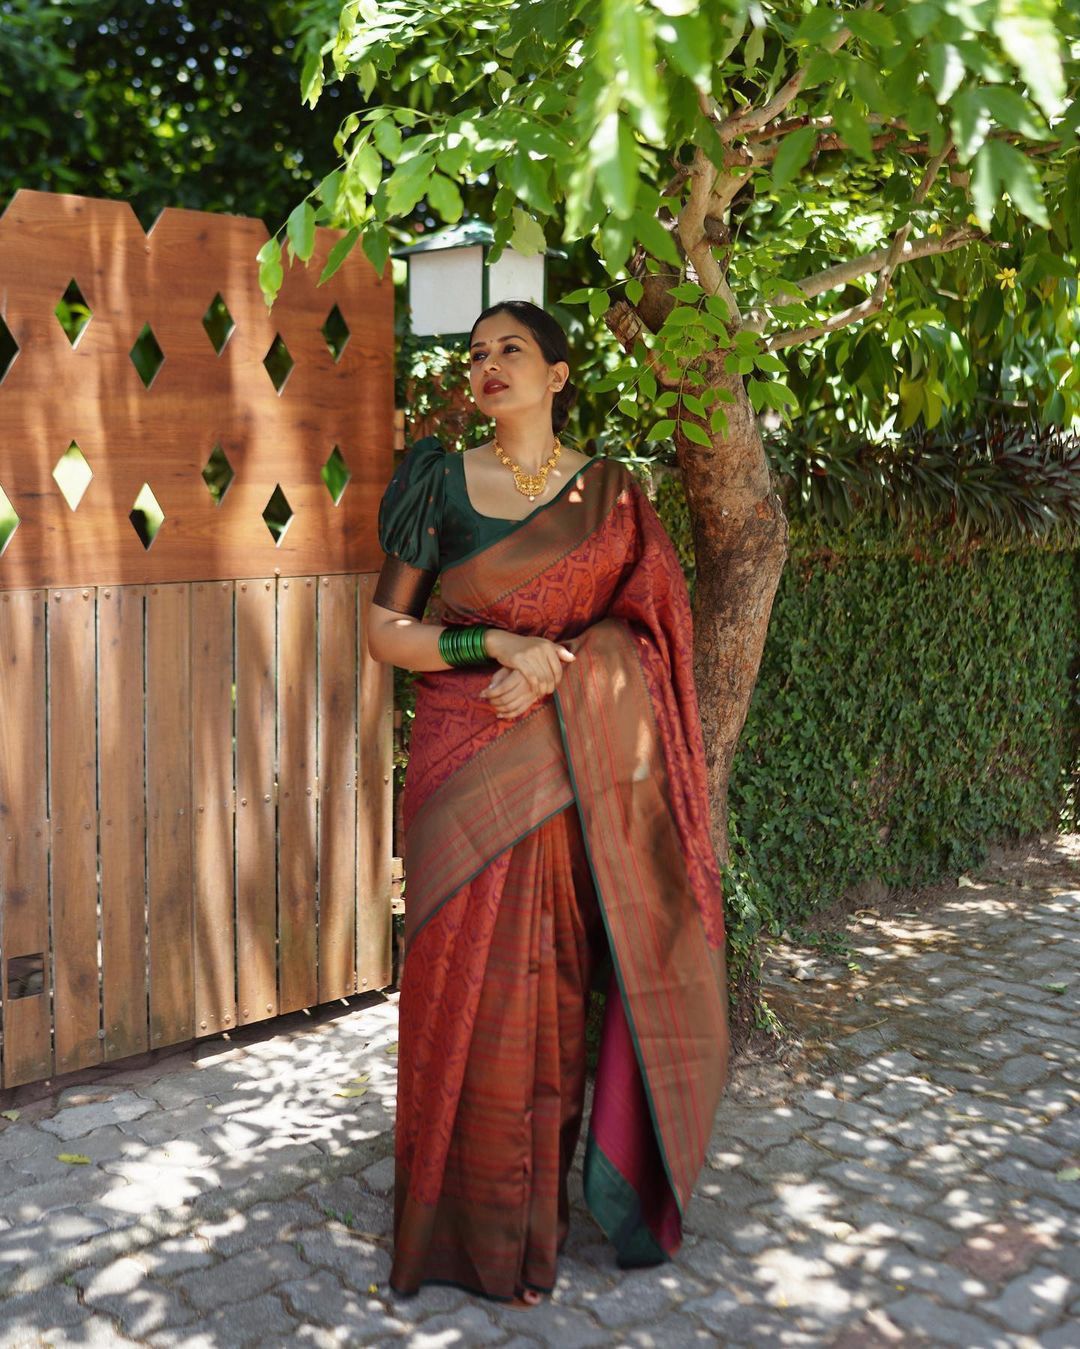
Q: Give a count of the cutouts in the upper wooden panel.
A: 12